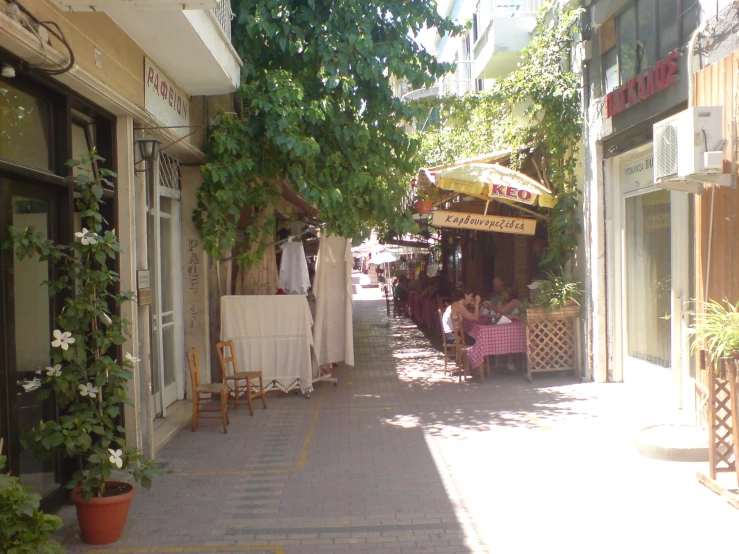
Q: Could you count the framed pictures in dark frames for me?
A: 0